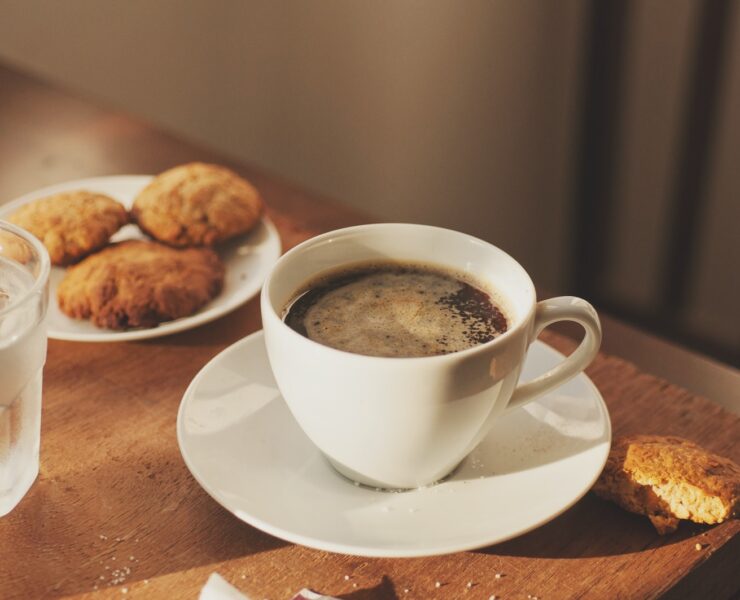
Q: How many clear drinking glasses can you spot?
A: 1